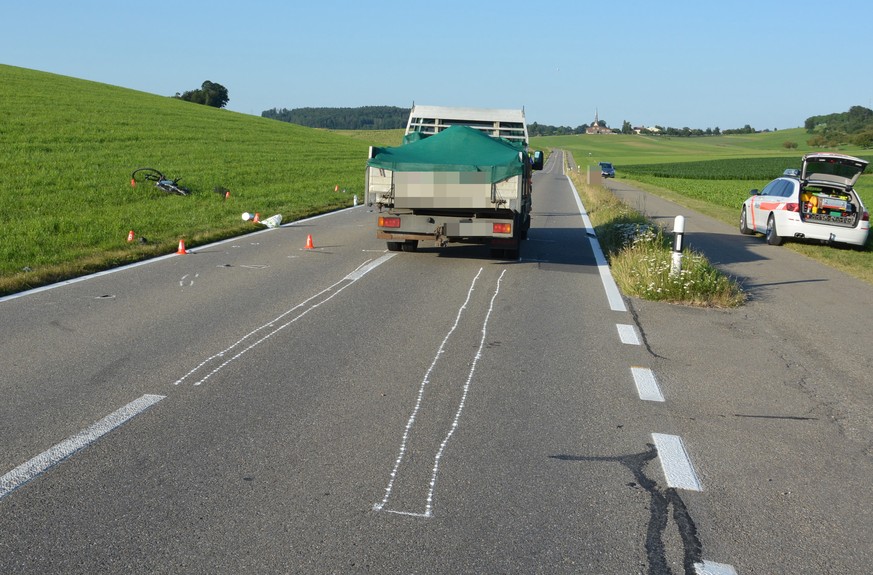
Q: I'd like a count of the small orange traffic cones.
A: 7